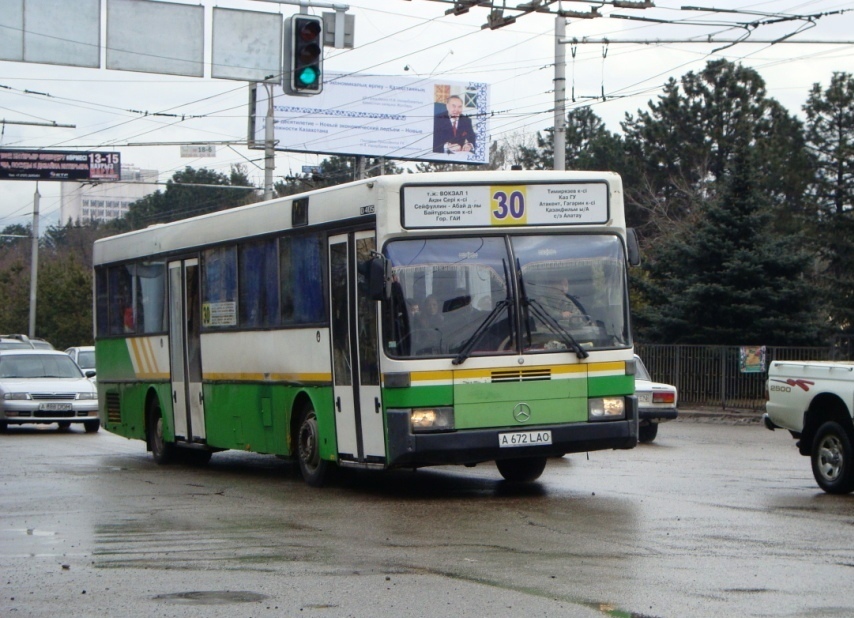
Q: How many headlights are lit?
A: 2